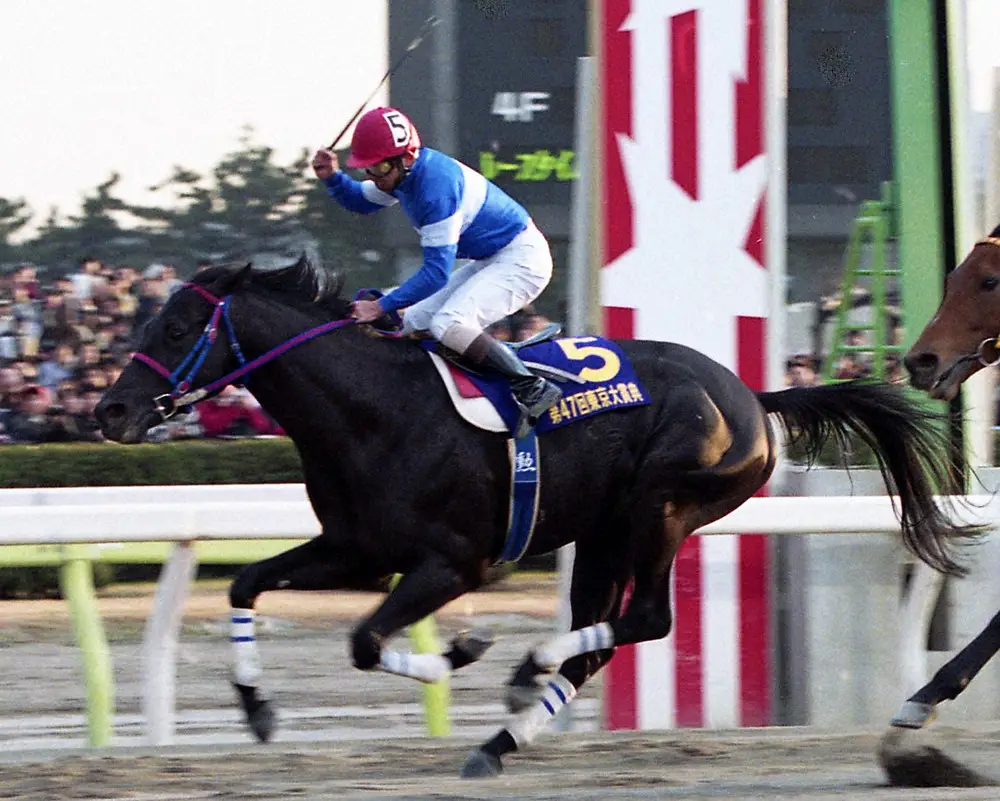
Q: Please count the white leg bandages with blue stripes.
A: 4